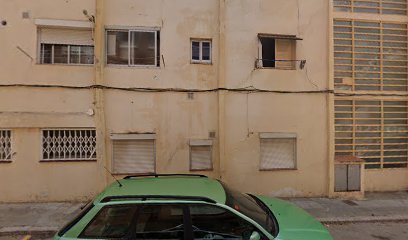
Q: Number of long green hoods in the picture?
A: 1